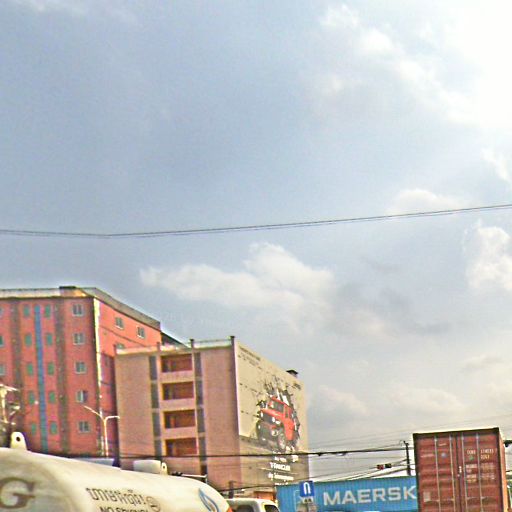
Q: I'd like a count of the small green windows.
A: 10